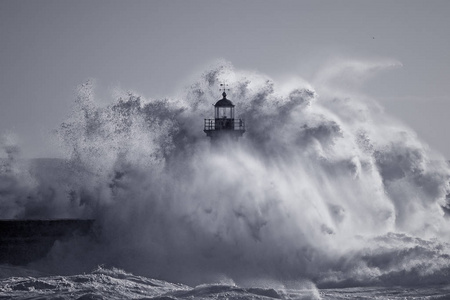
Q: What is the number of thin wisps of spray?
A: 1